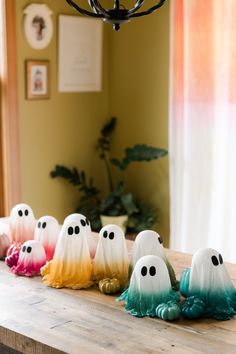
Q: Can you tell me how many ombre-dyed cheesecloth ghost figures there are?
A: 9